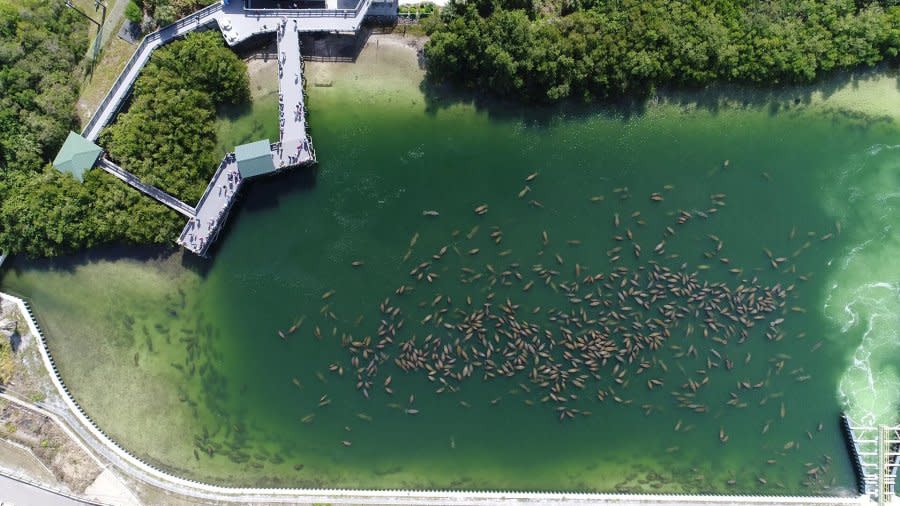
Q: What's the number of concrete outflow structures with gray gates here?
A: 1